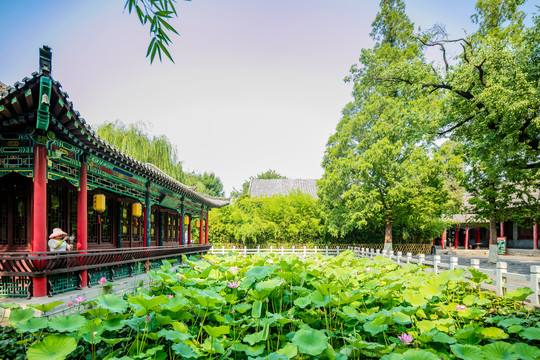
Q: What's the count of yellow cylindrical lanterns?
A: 4